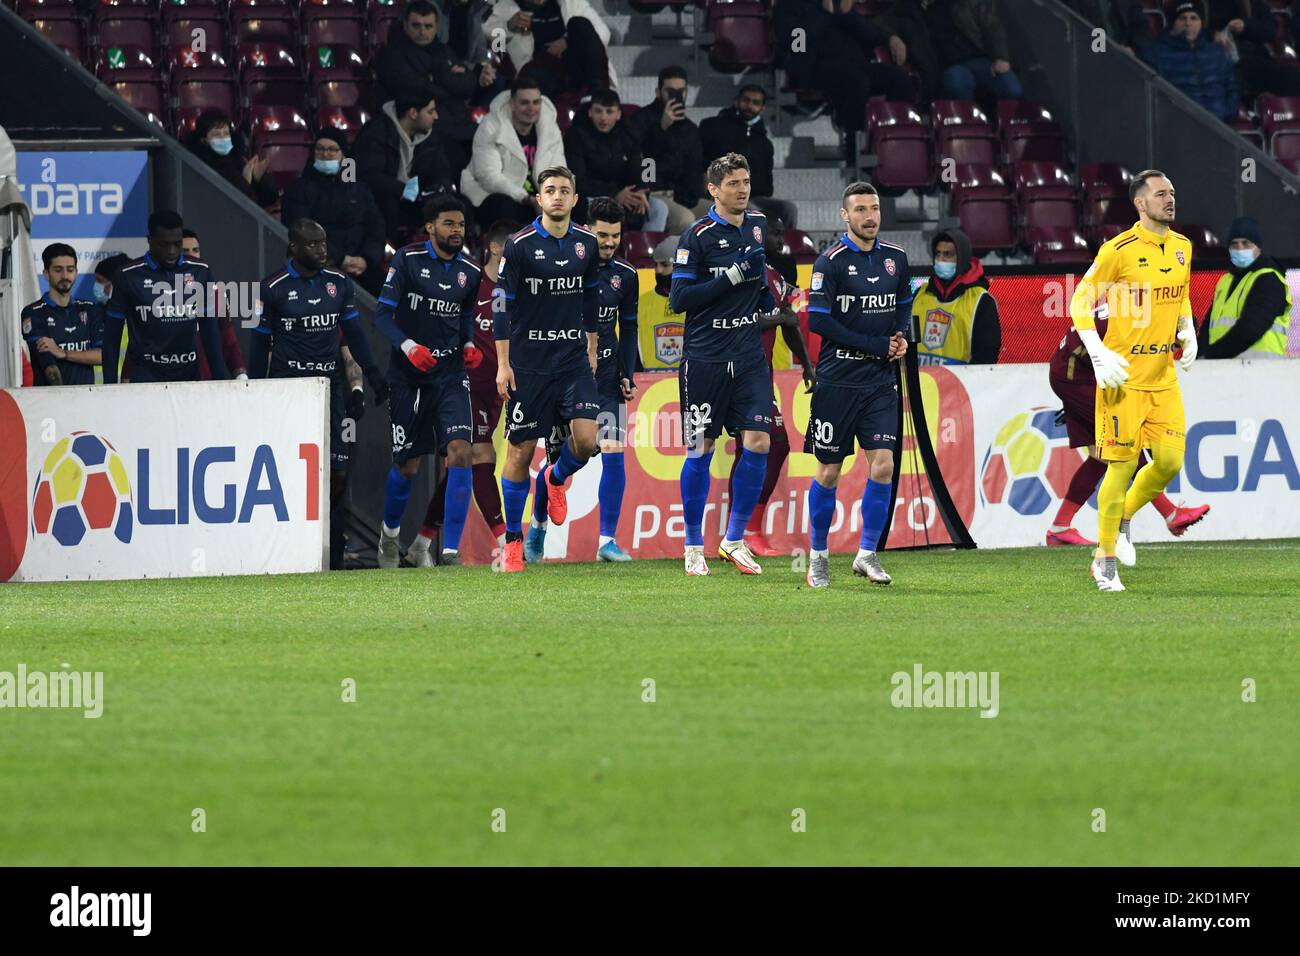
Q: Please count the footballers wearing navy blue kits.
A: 8